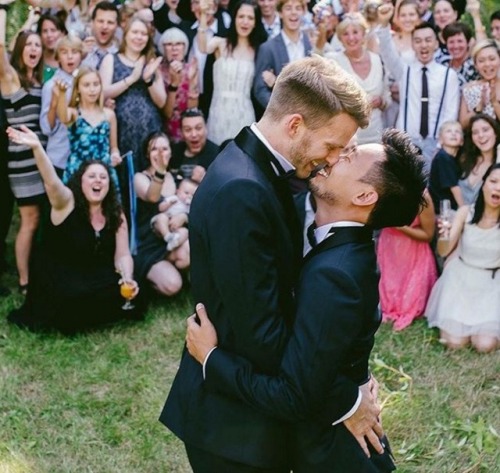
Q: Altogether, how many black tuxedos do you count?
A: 2